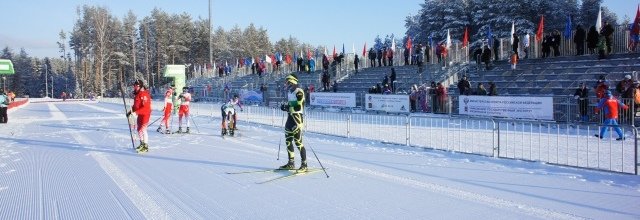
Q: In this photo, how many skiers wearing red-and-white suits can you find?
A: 3